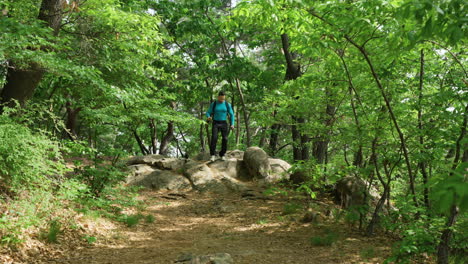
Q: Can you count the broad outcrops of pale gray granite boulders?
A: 1